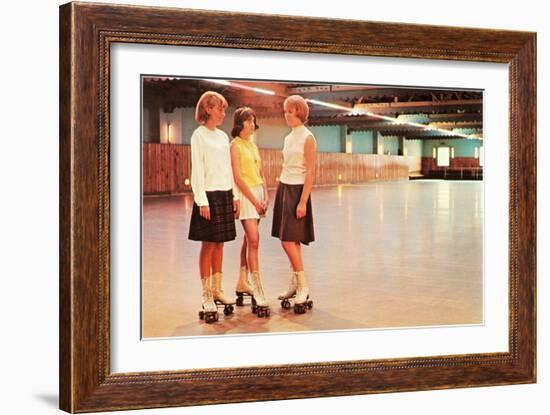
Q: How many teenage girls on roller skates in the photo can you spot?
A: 3